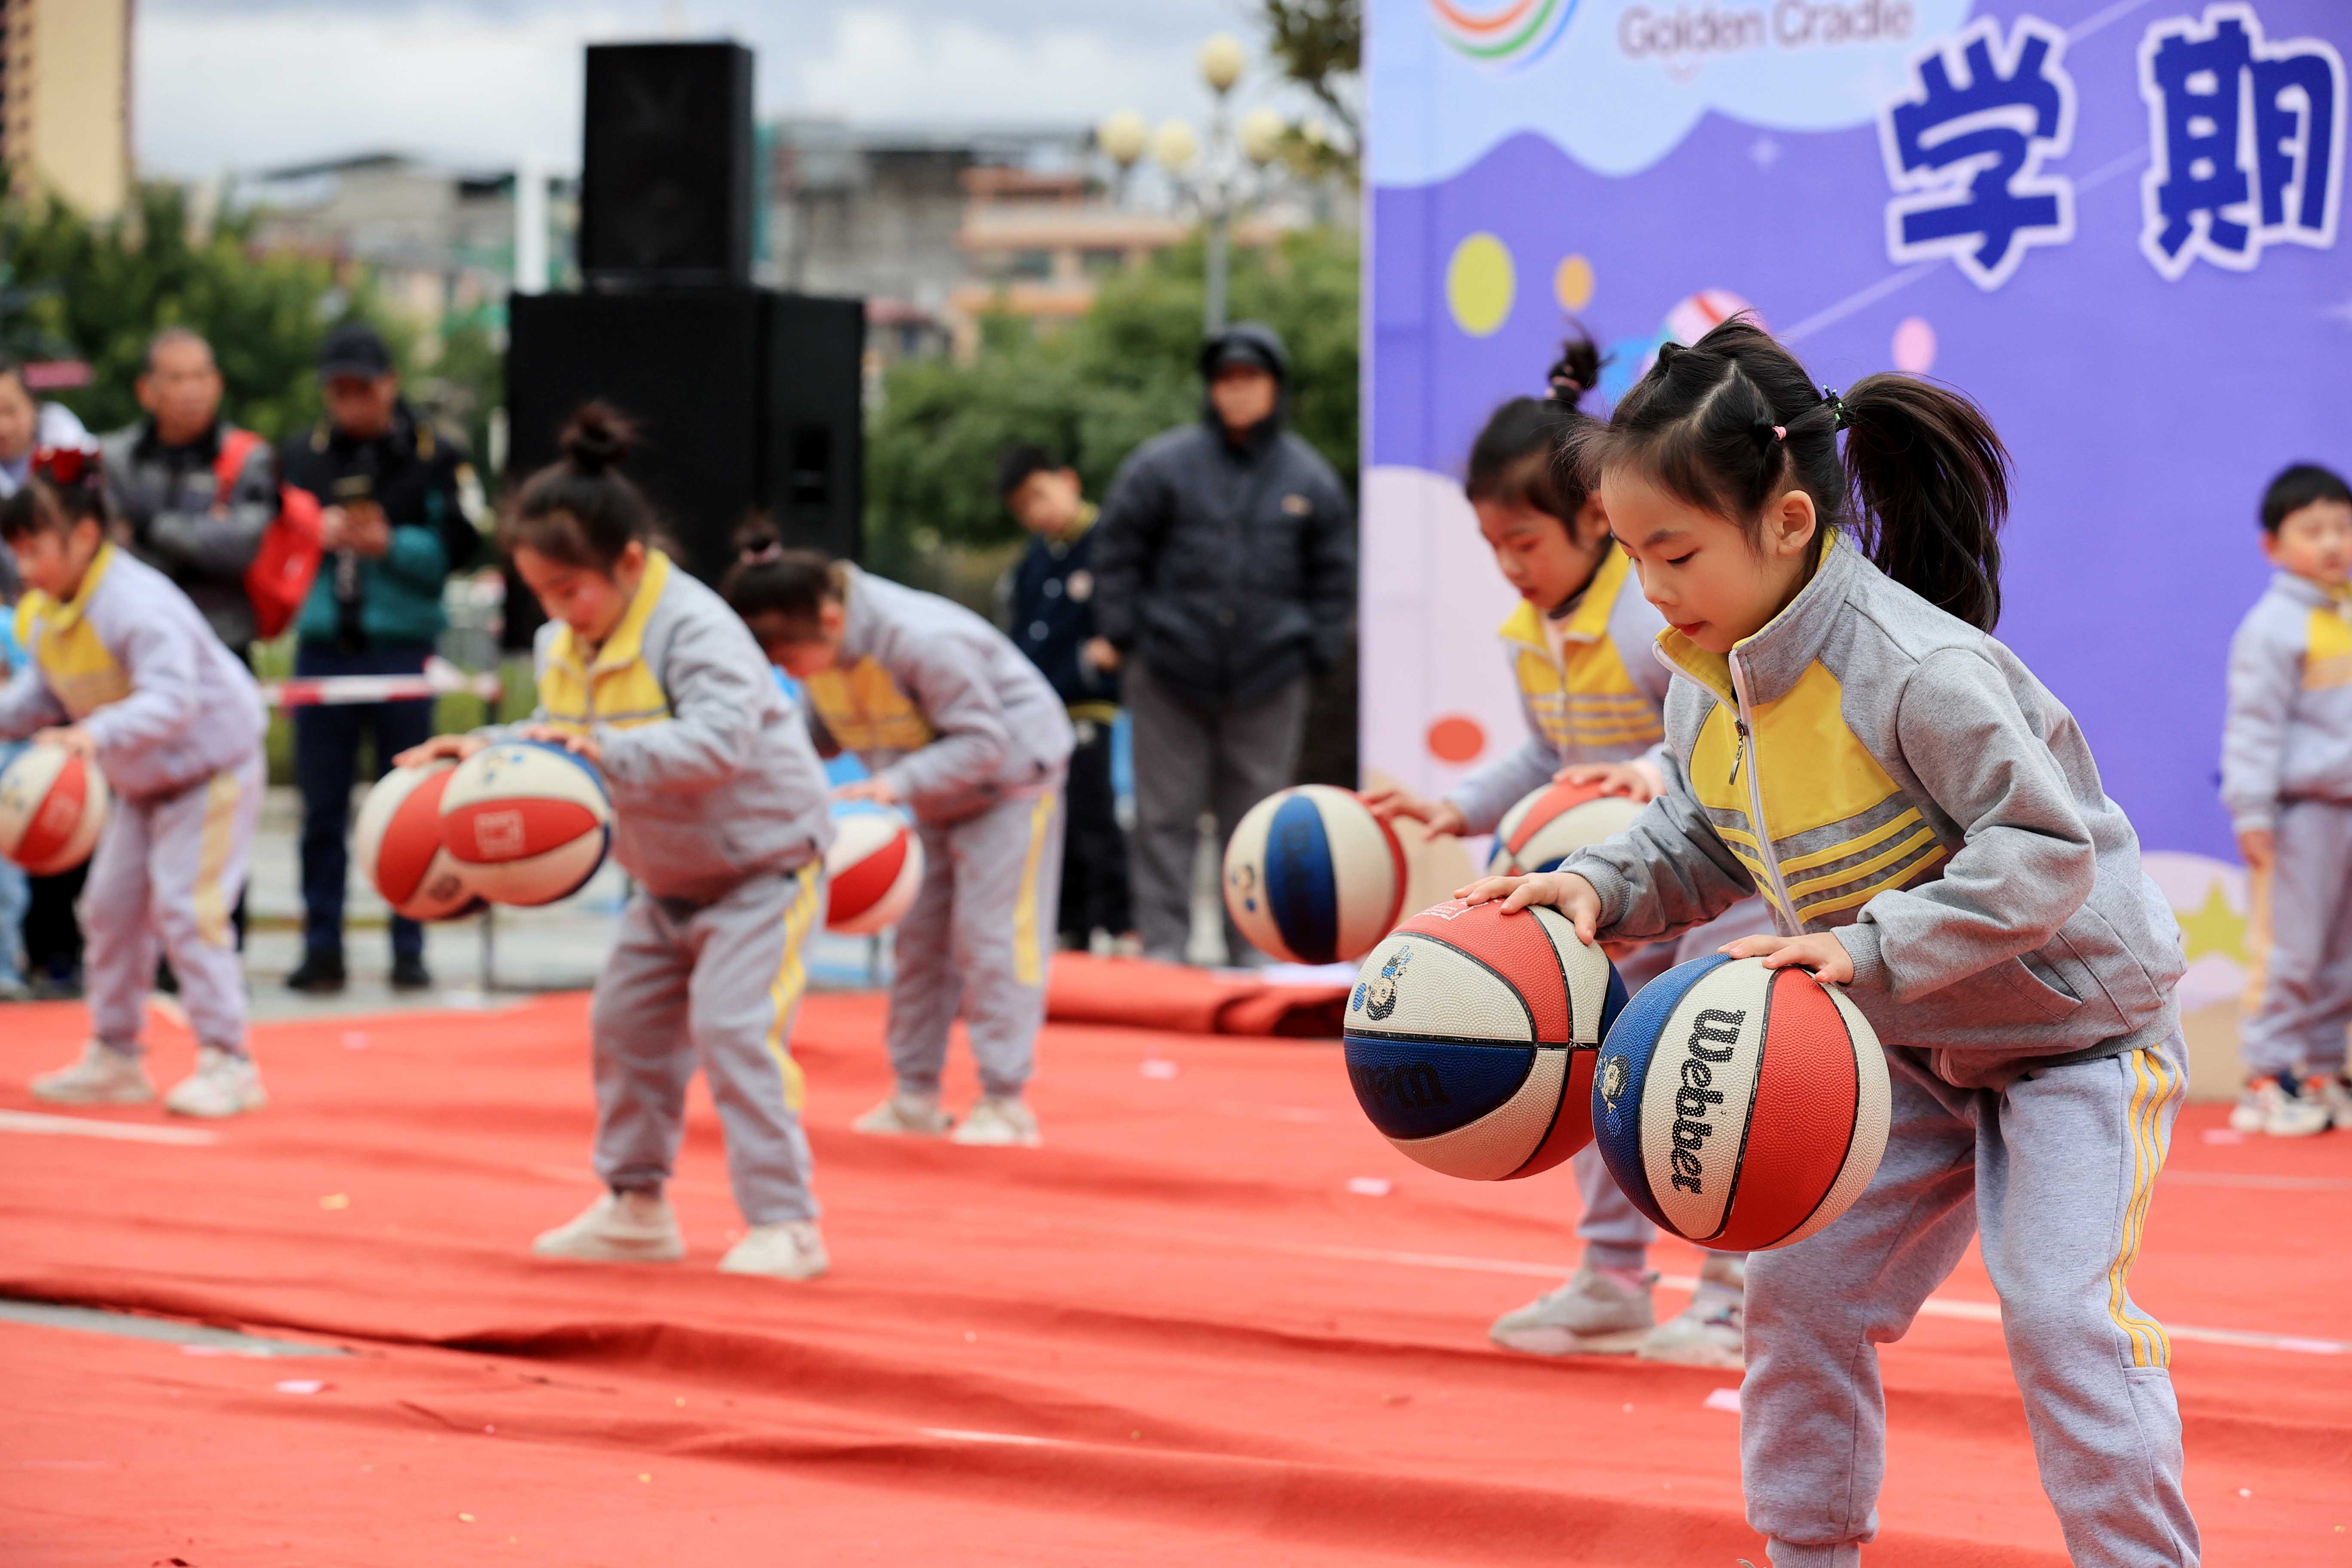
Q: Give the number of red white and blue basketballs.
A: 8